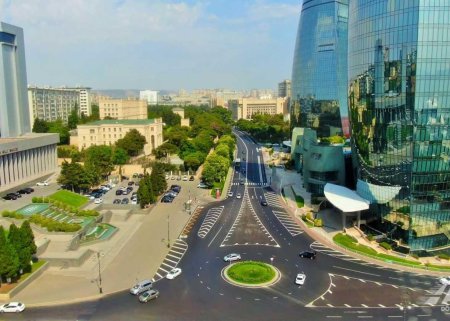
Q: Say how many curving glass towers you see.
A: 2